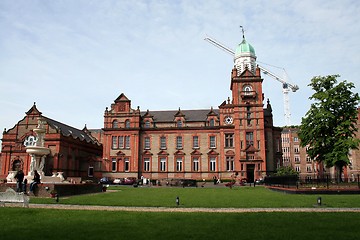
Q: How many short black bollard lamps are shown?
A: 3